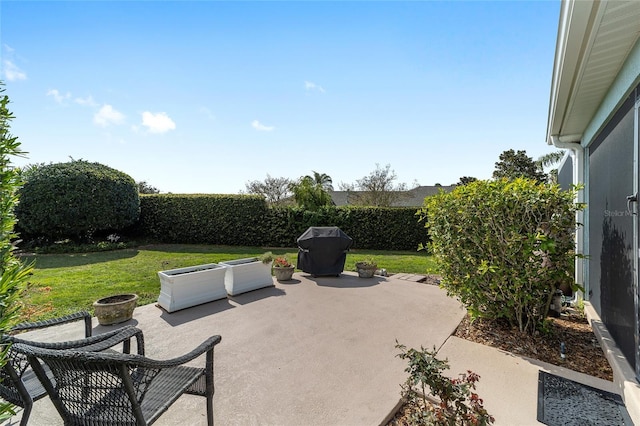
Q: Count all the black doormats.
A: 1